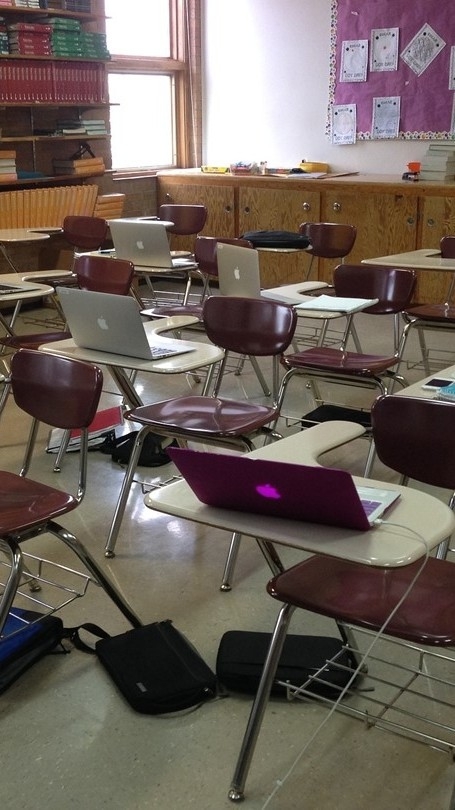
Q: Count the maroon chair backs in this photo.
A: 10